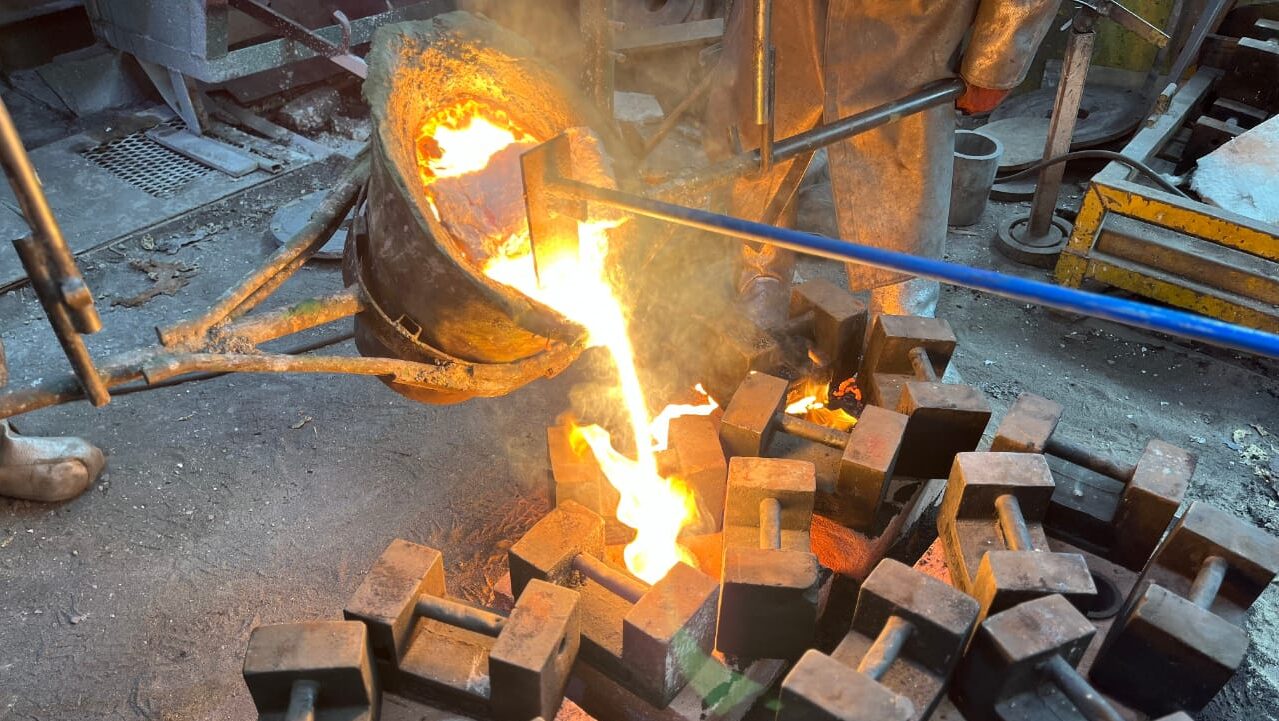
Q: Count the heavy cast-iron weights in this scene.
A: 13